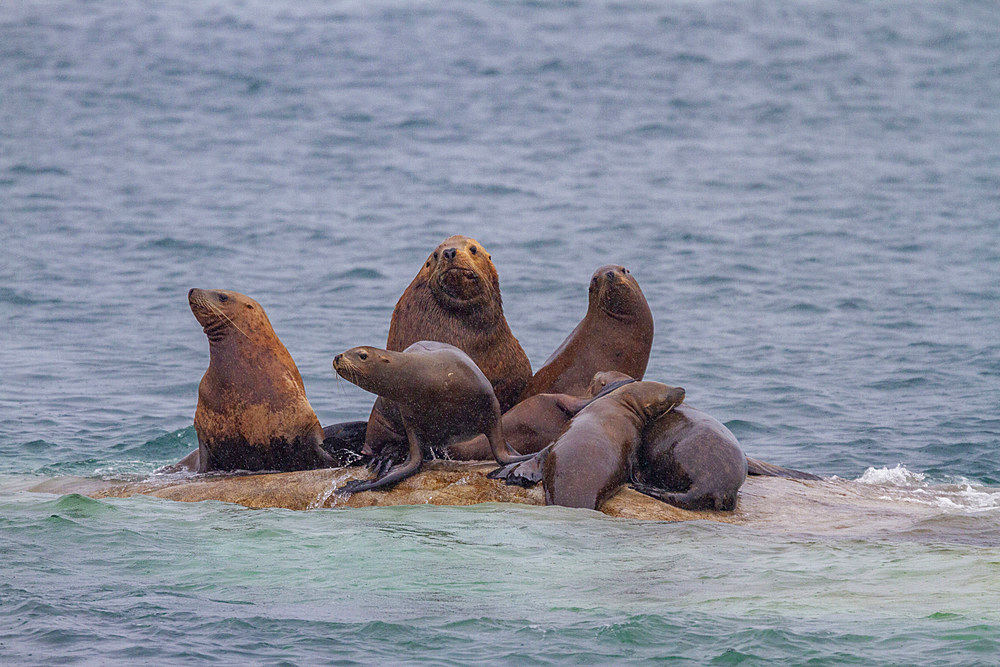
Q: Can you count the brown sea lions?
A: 7